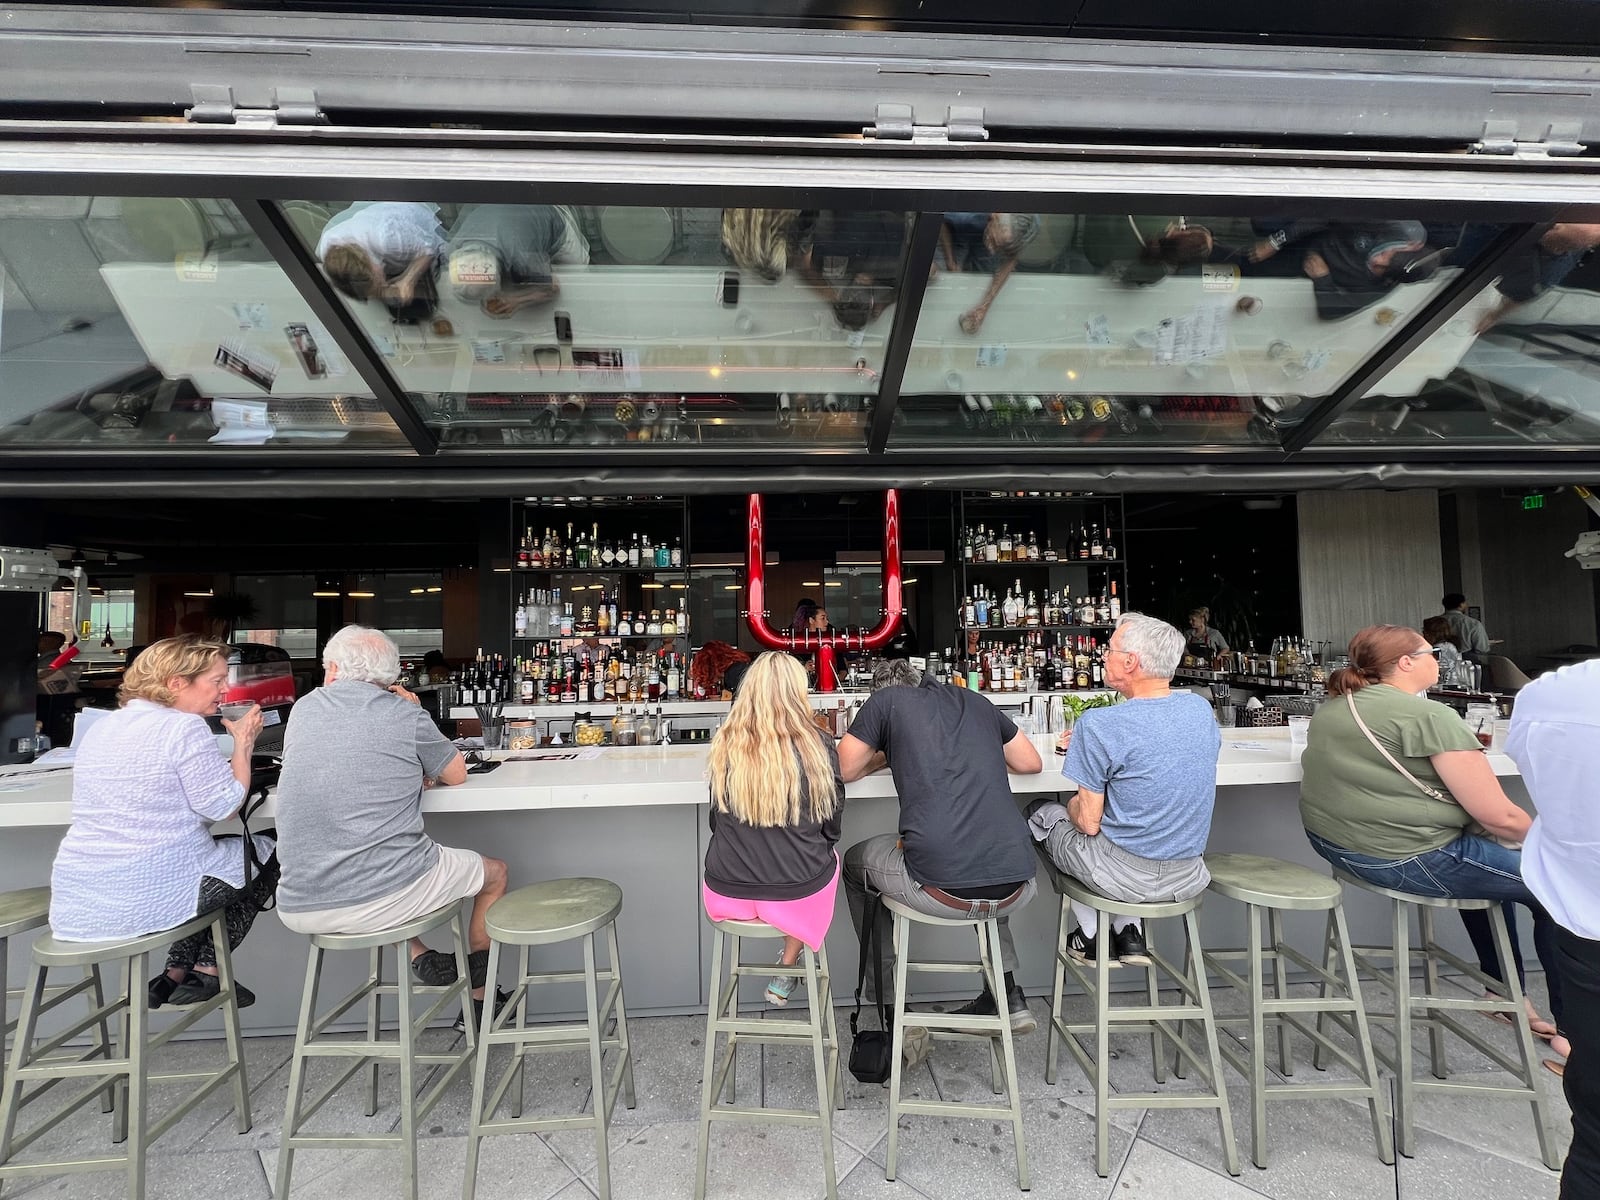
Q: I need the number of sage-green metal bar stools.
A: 9